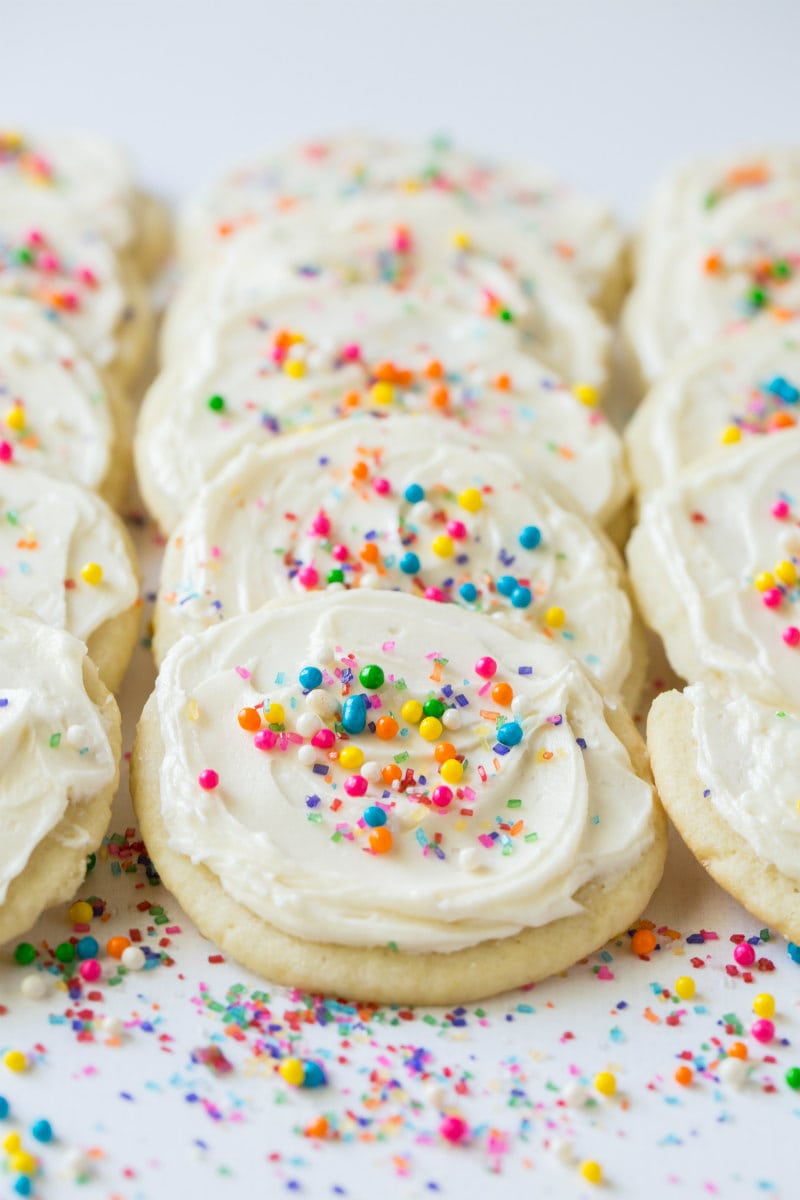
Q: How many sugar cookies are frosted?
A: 15